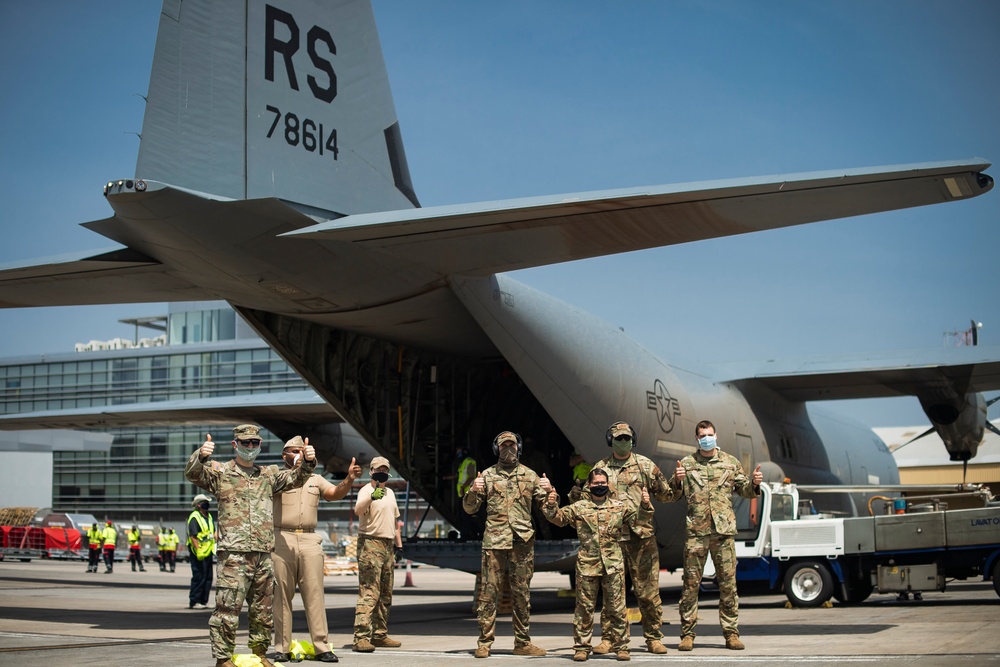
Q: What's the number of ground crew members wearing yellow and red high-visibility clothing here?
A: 5